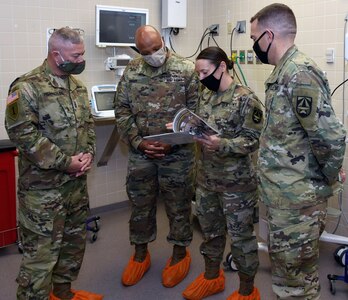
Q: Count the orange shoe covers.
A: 5